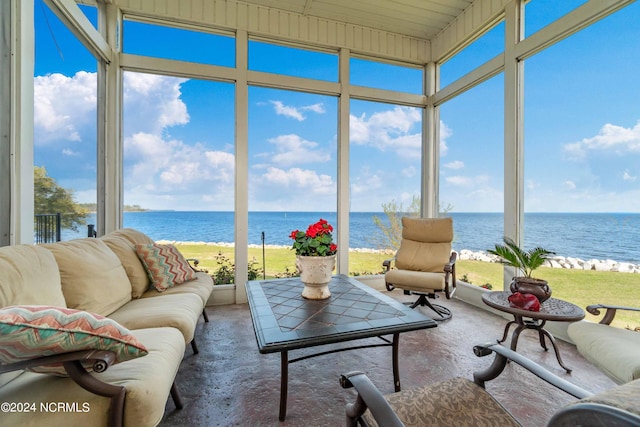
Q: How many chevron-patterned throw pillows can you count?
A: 2